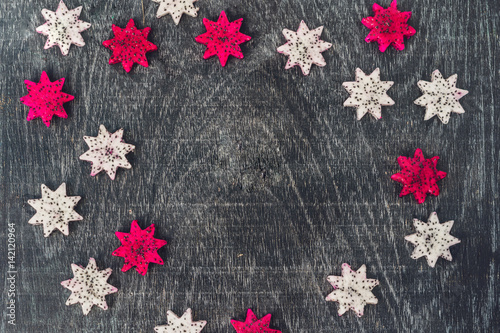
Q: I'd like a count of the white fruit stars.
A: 11